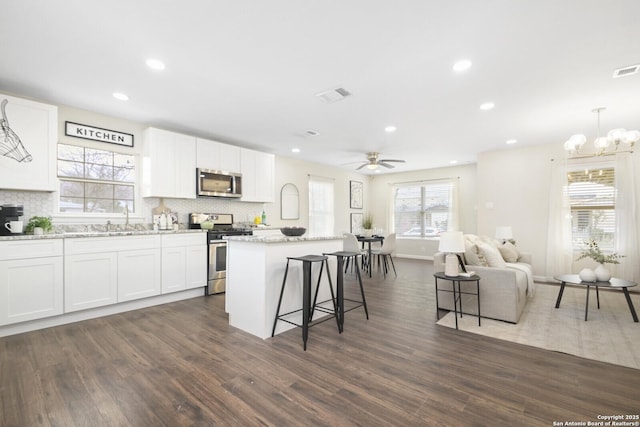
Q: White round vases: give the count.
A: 2